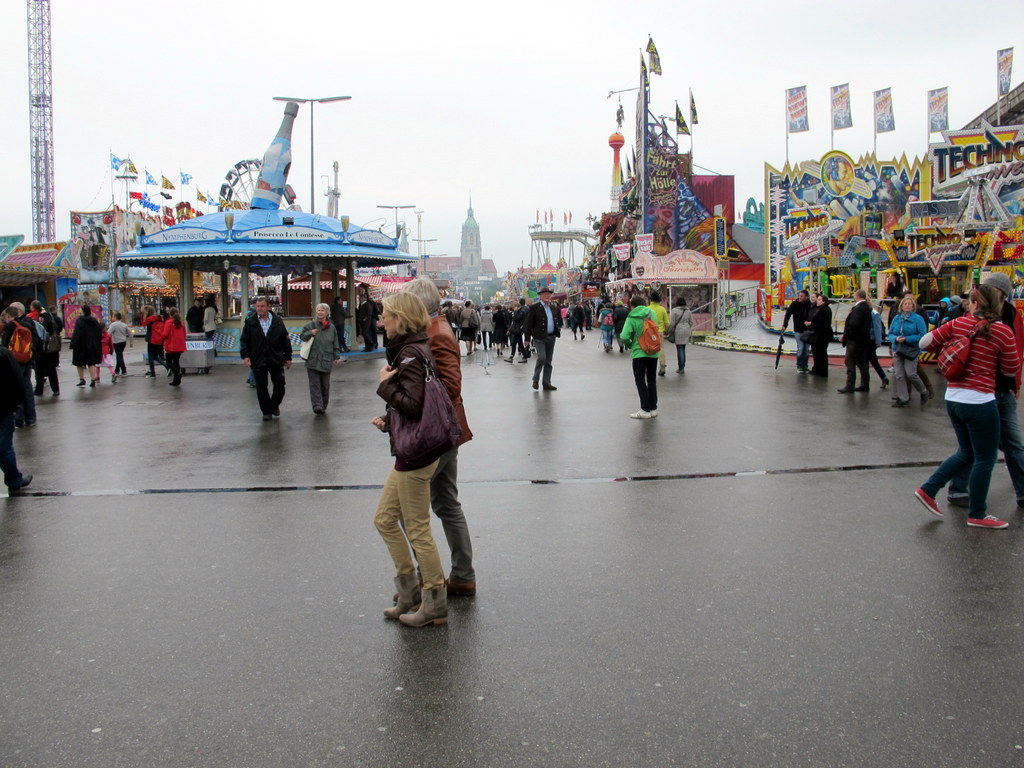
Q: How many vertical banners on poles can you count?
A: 5